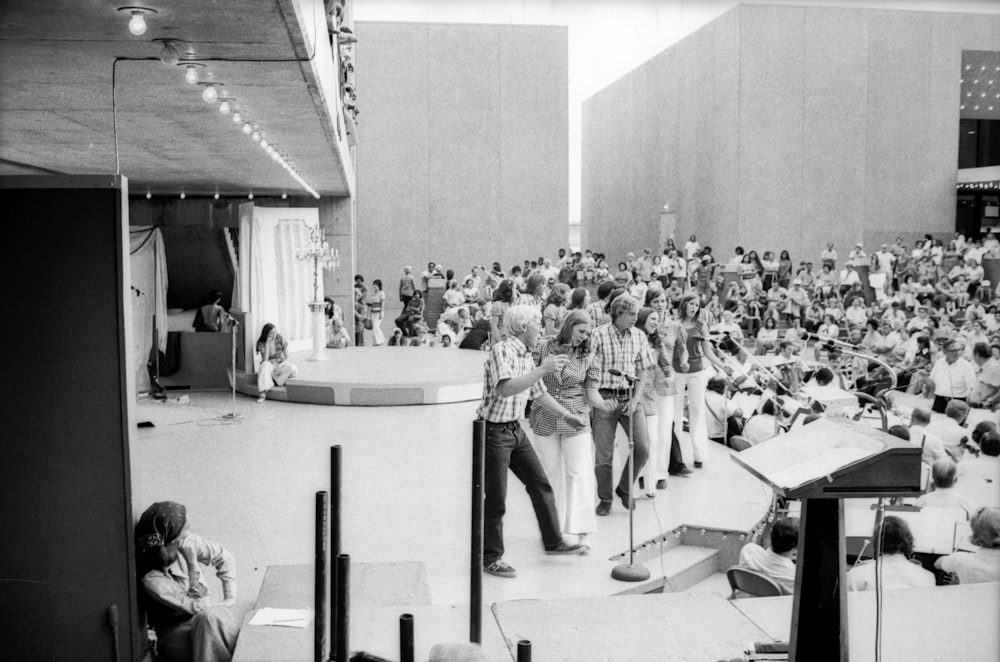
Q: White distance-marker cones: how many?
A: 0